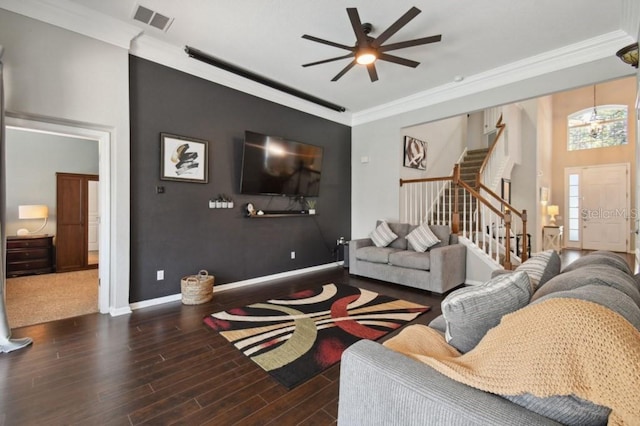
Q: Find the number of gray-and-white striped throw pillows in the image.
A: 4